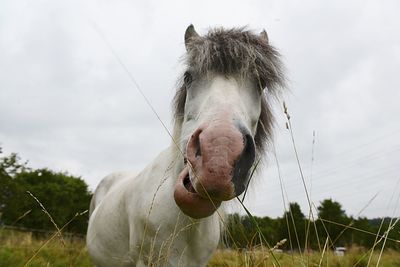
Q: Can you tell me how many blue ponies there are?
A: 0